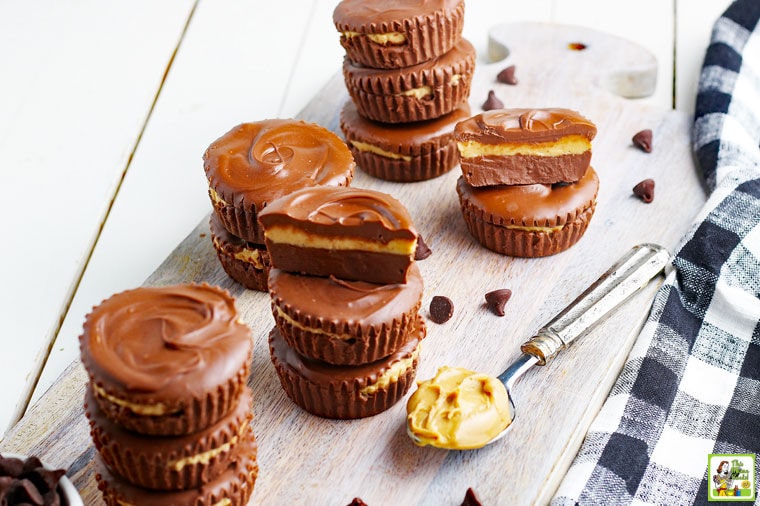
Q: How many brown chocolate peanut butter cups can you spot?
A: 13